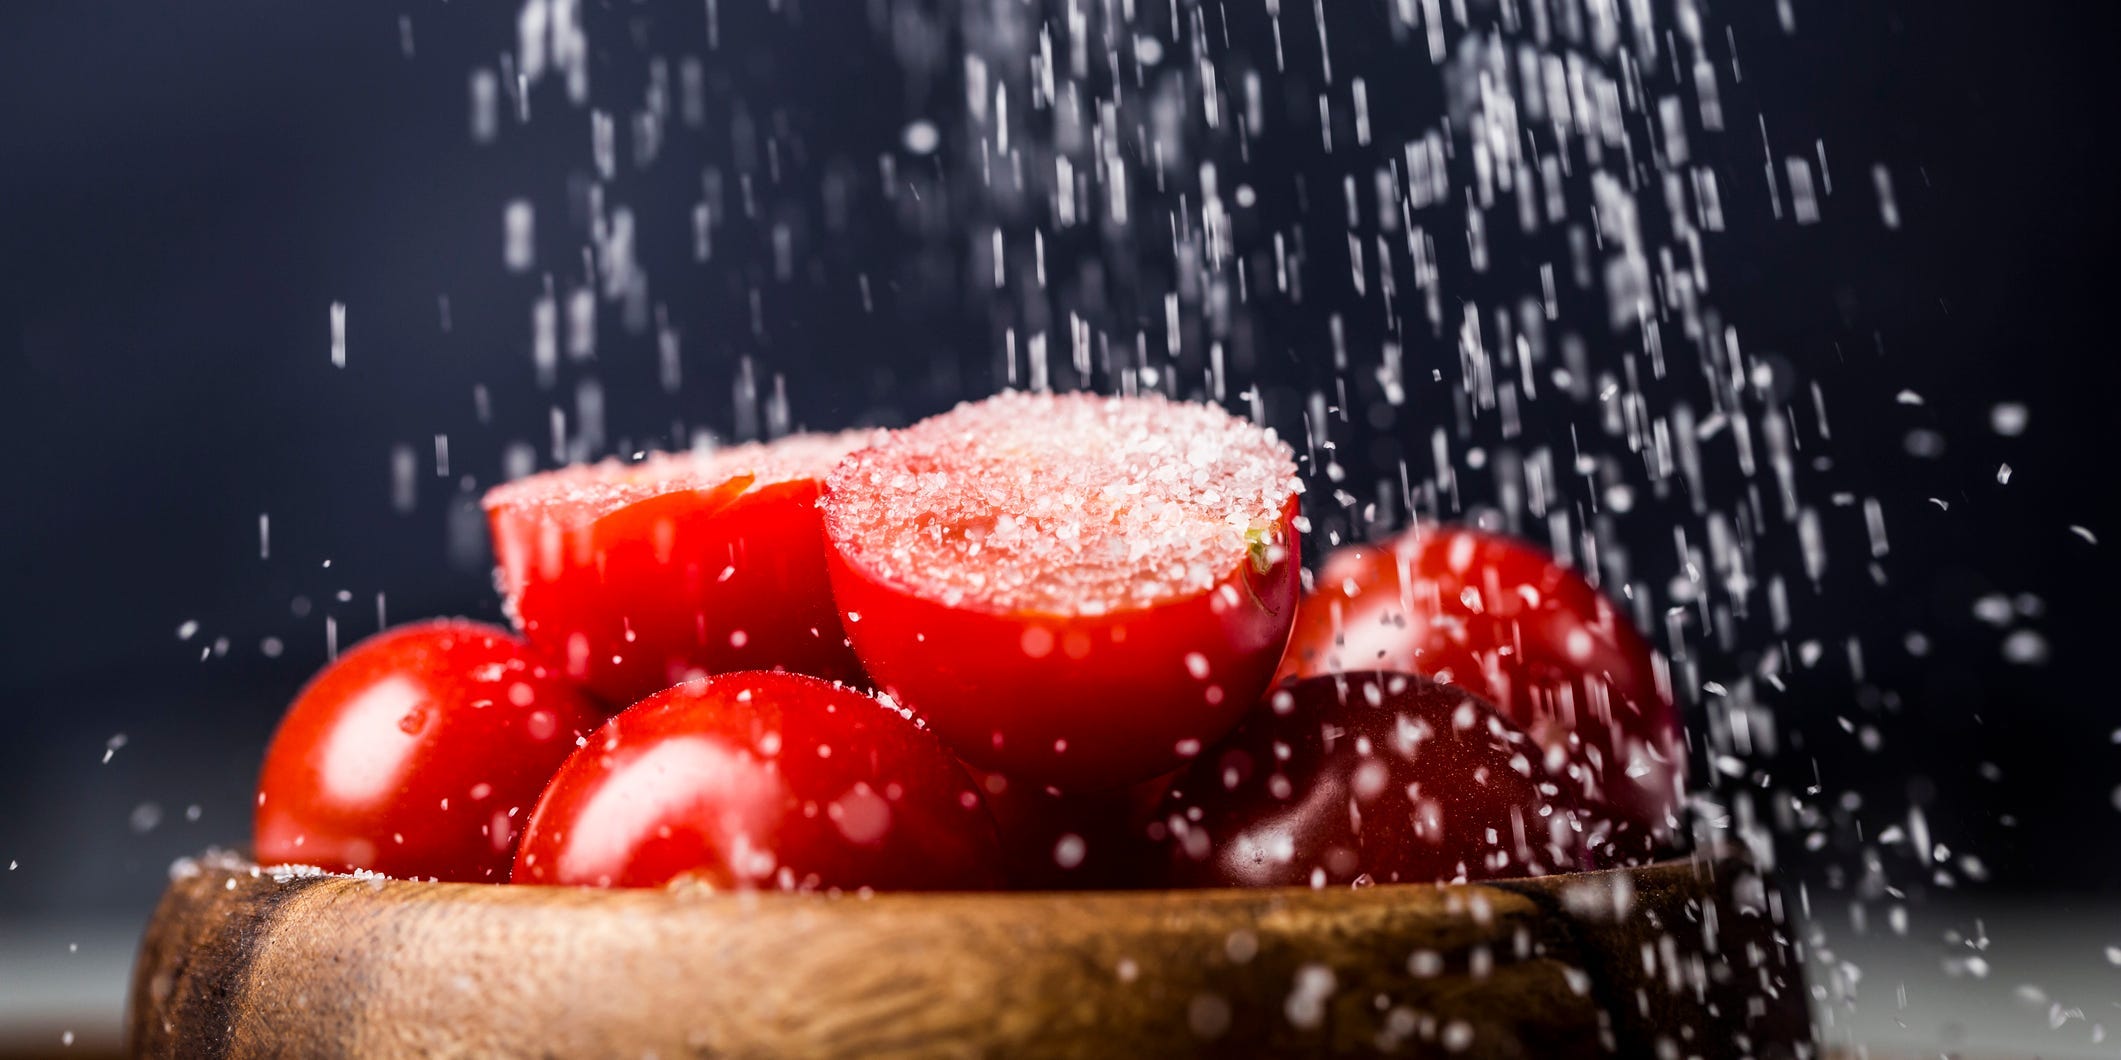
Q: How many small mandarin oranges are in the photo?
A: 0